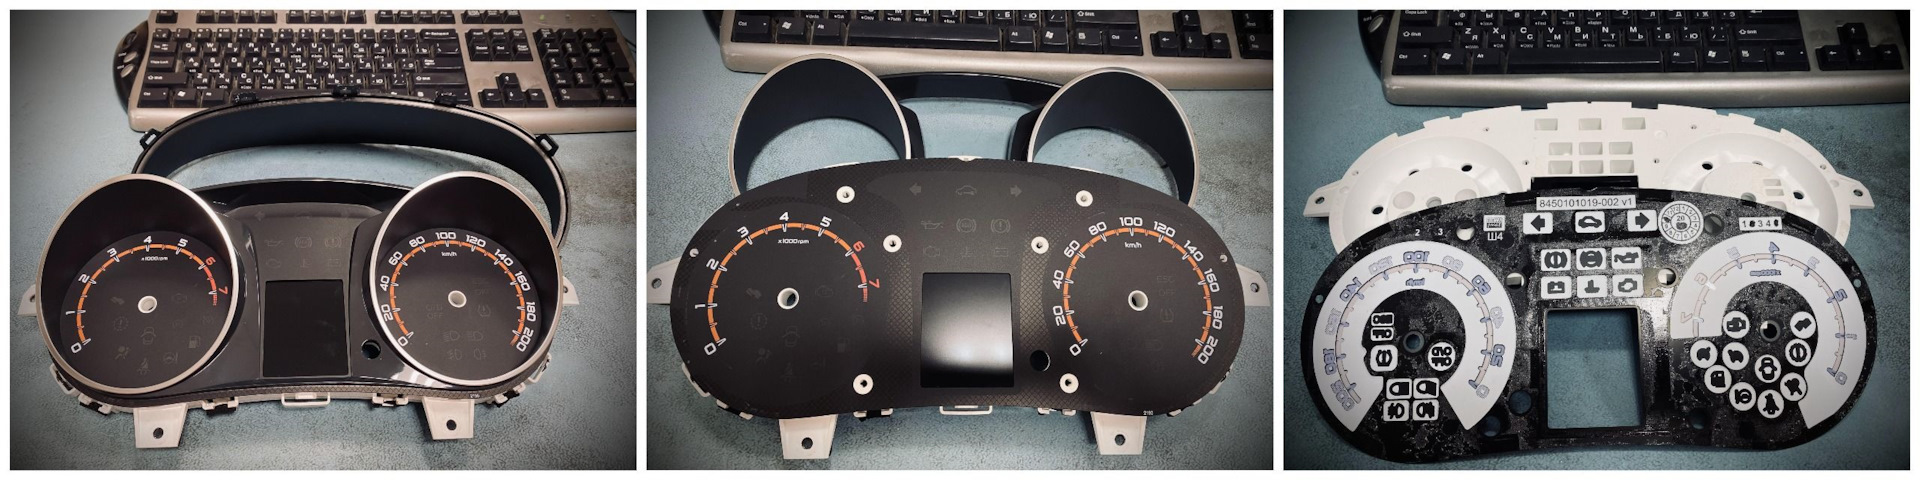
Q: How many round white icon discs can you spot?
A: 11